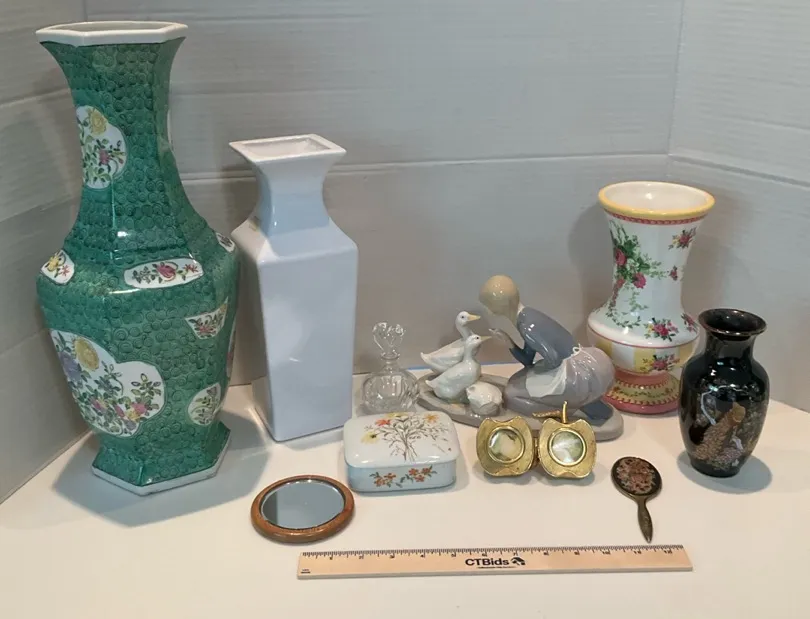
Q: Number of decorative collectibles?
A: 10